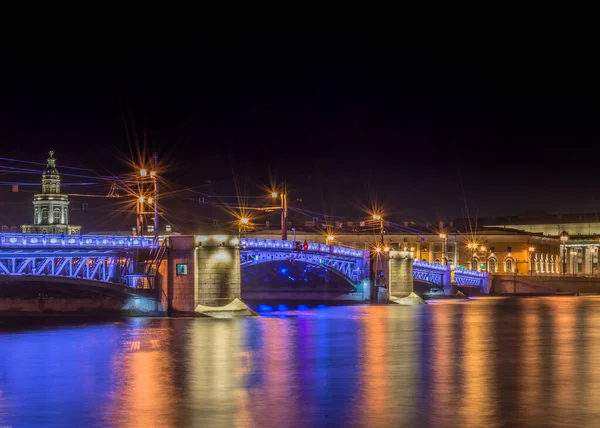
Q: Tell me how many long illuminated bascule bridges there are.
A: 1